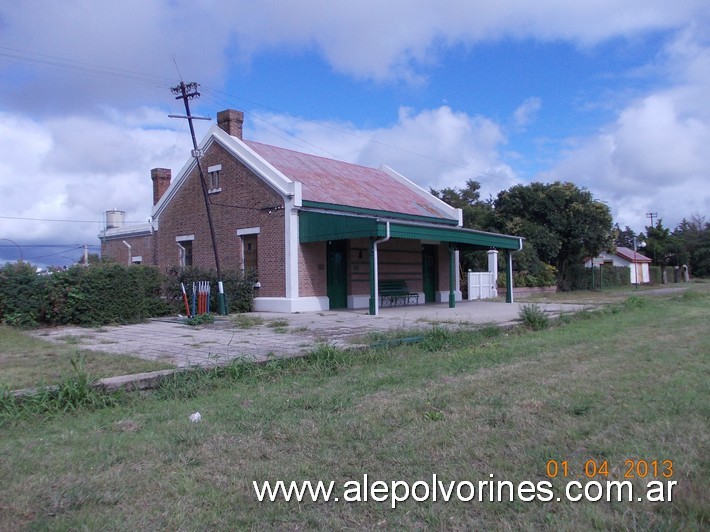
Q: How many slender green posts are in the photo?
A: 3